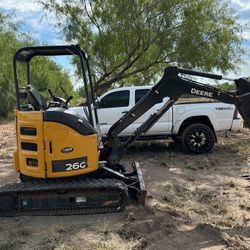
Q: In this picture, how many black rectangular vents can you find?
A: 3